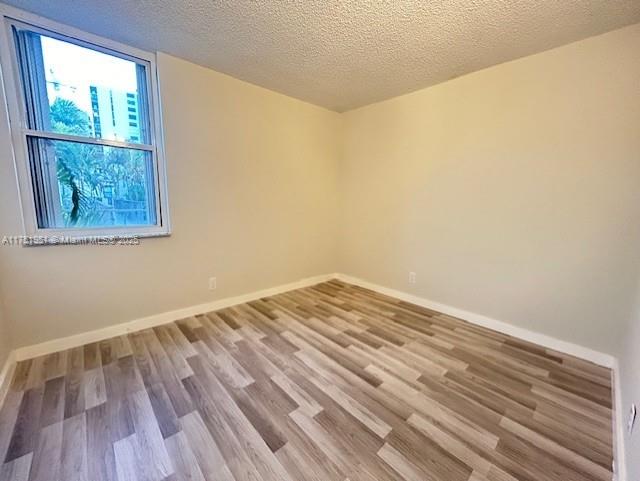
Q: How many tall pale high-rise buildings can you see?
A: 1